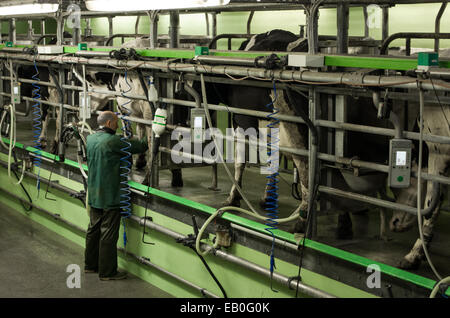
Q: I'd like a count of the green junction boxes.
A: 4